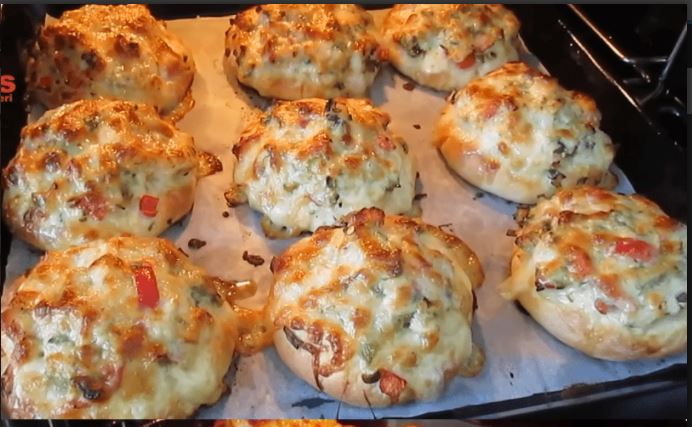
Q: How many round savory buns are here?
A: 9